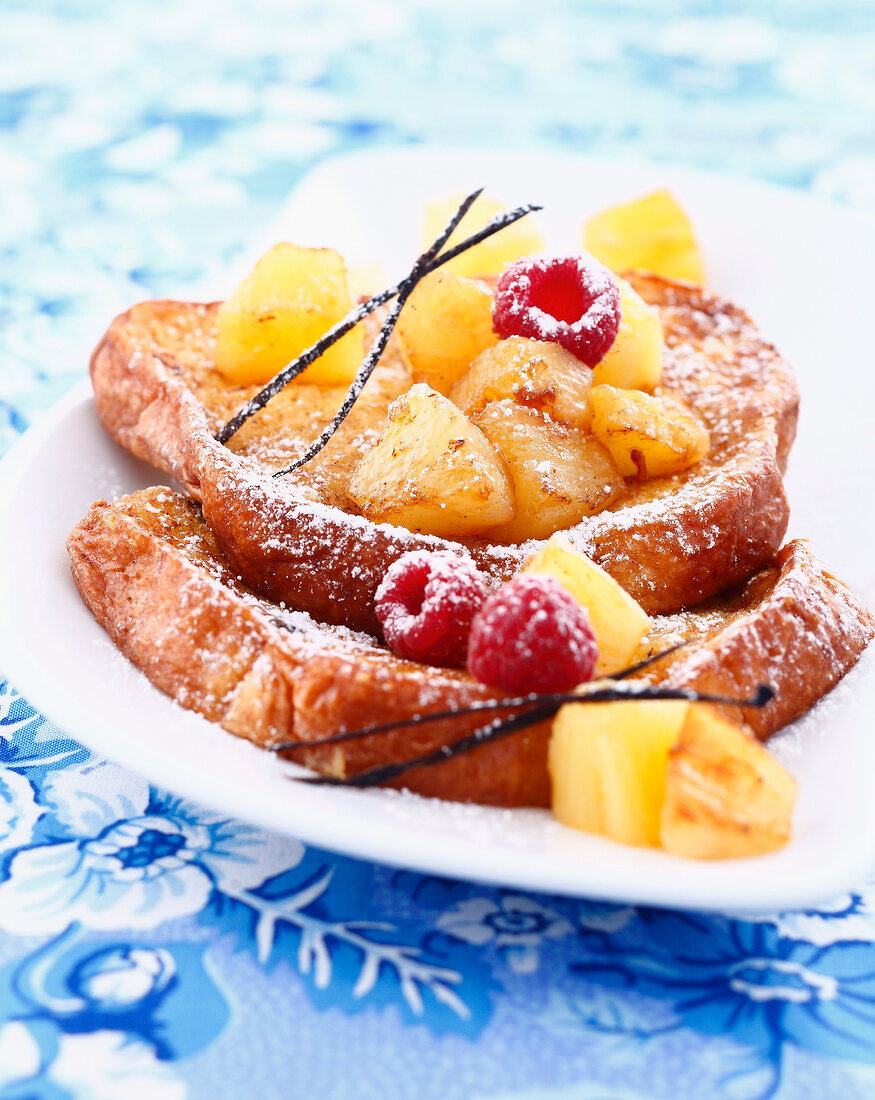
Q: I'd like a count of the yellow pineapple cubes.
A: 12